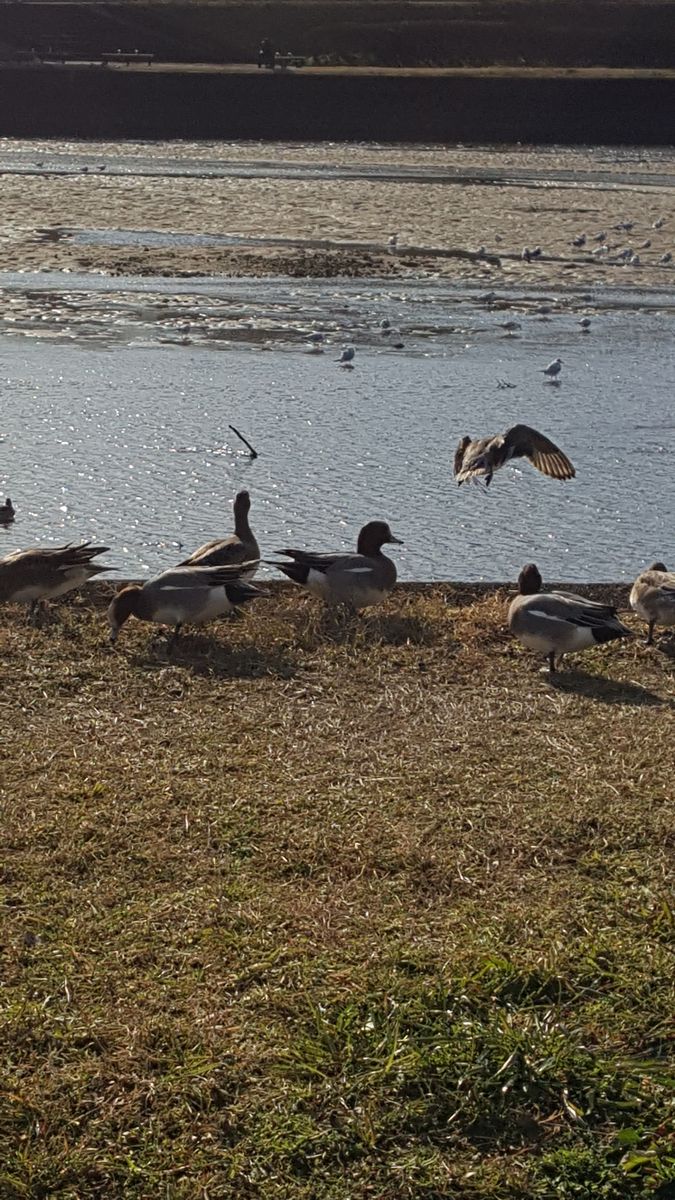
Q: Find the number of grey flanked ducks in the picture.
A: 3